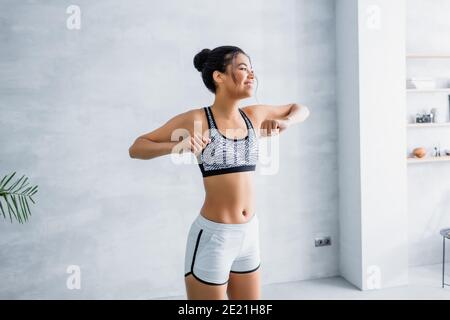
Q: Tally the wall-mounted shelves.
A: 4